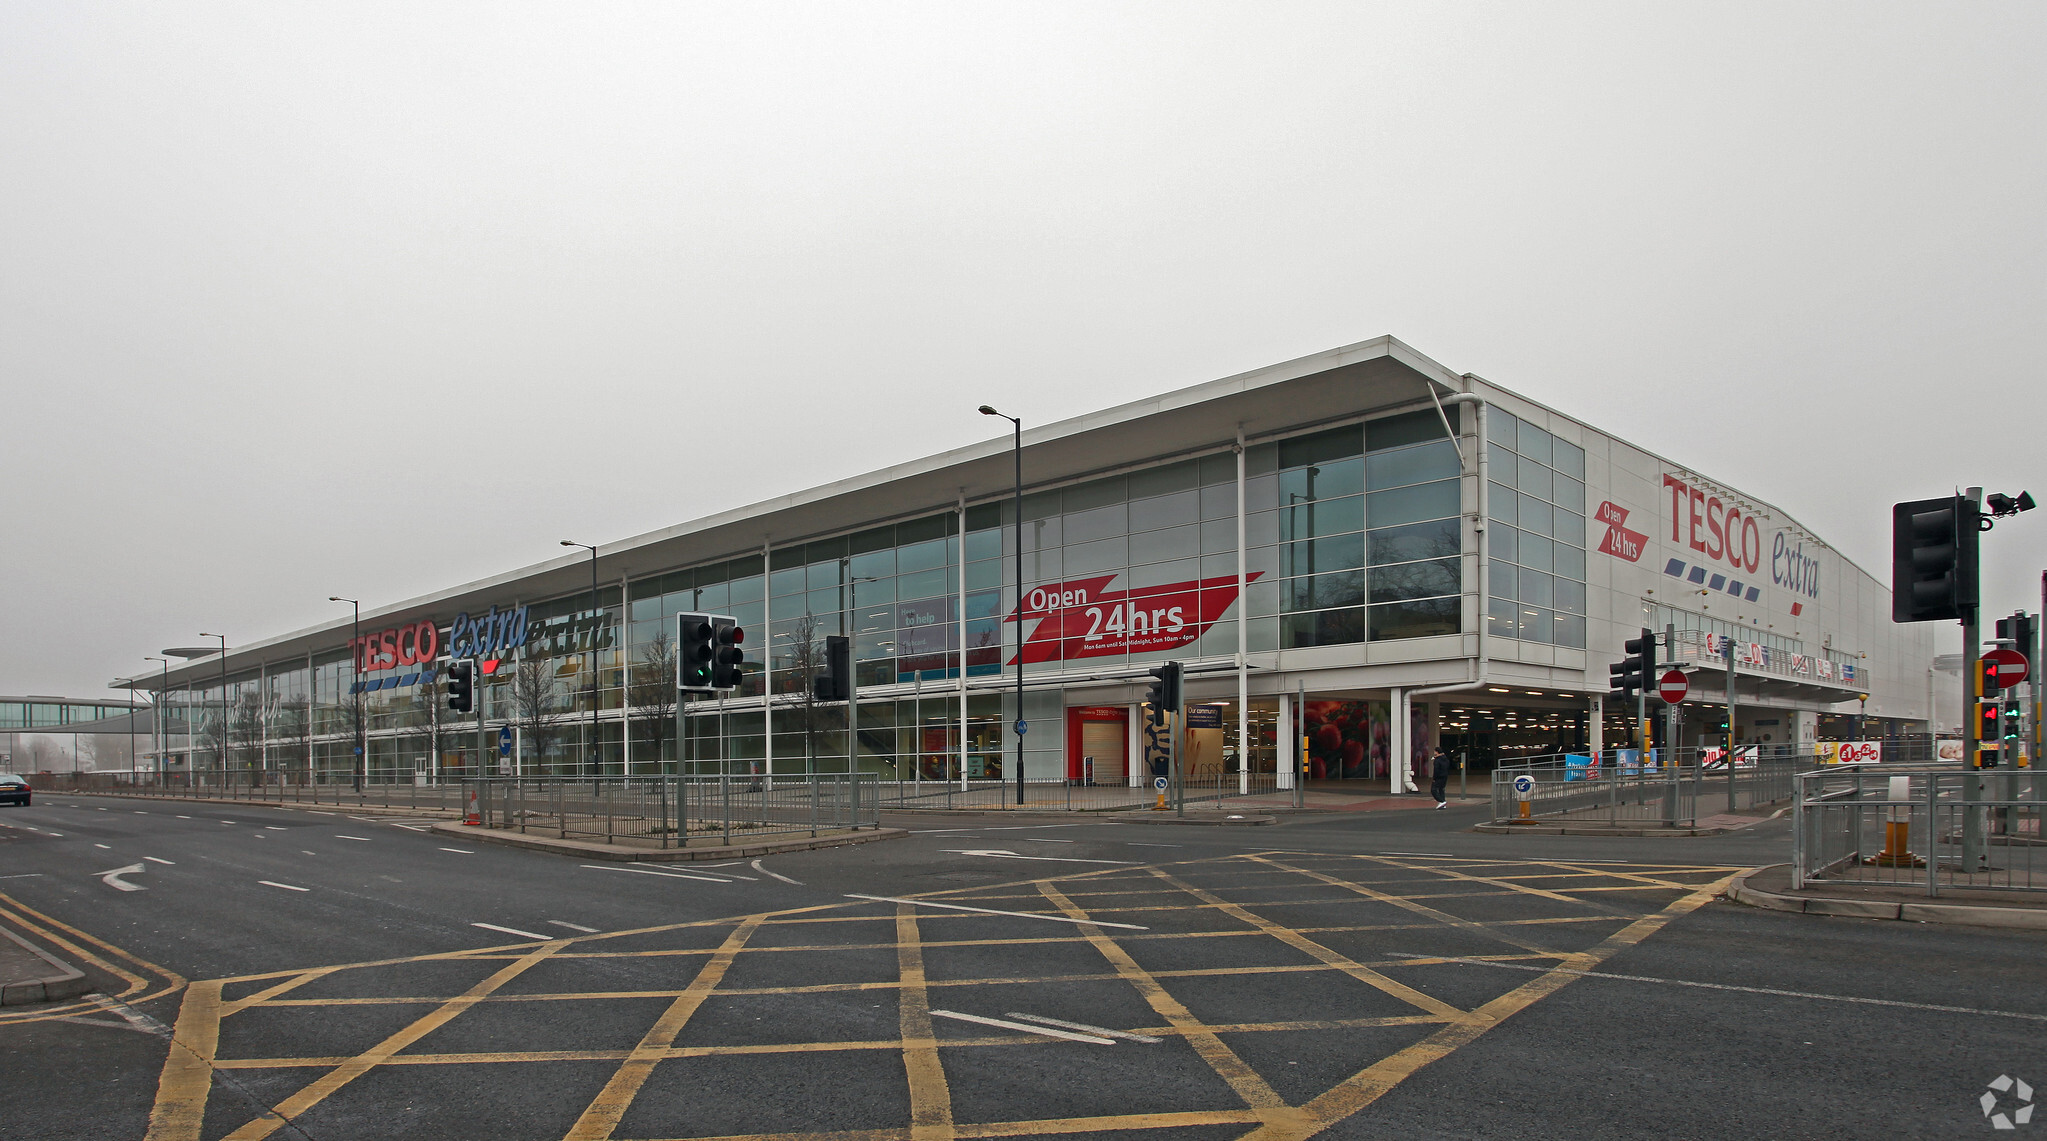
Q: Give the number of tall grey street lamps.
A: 6